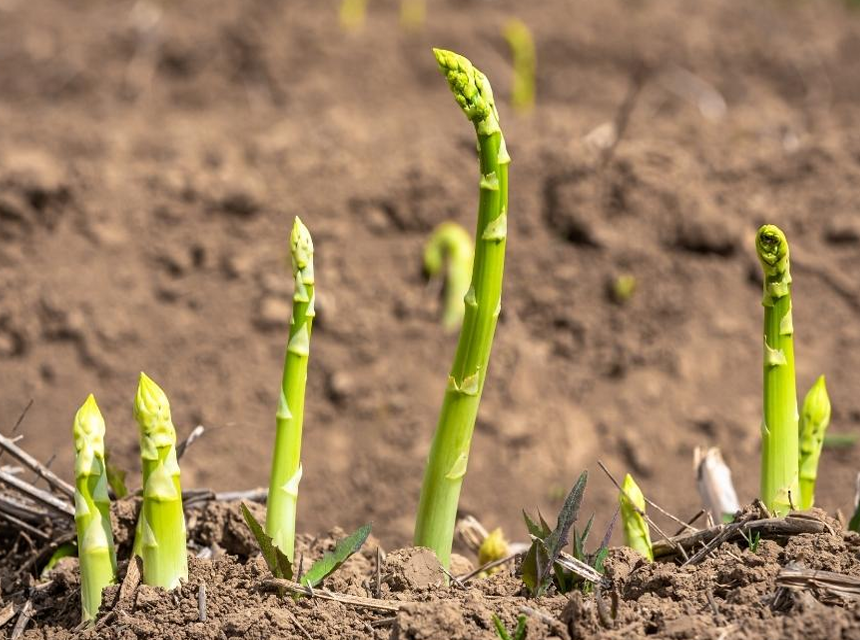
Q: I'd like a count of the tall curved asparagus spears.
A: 1